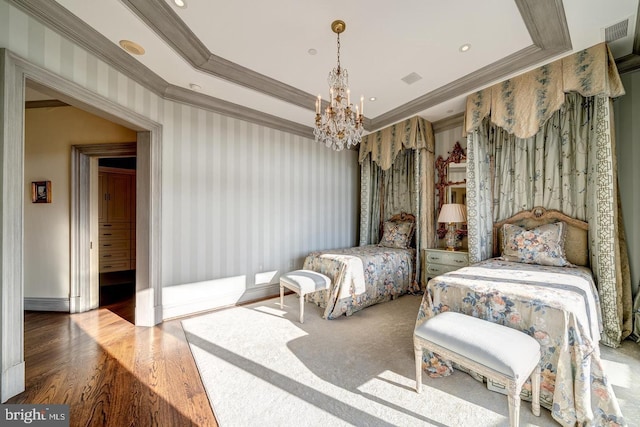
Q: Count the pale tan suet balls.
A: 0